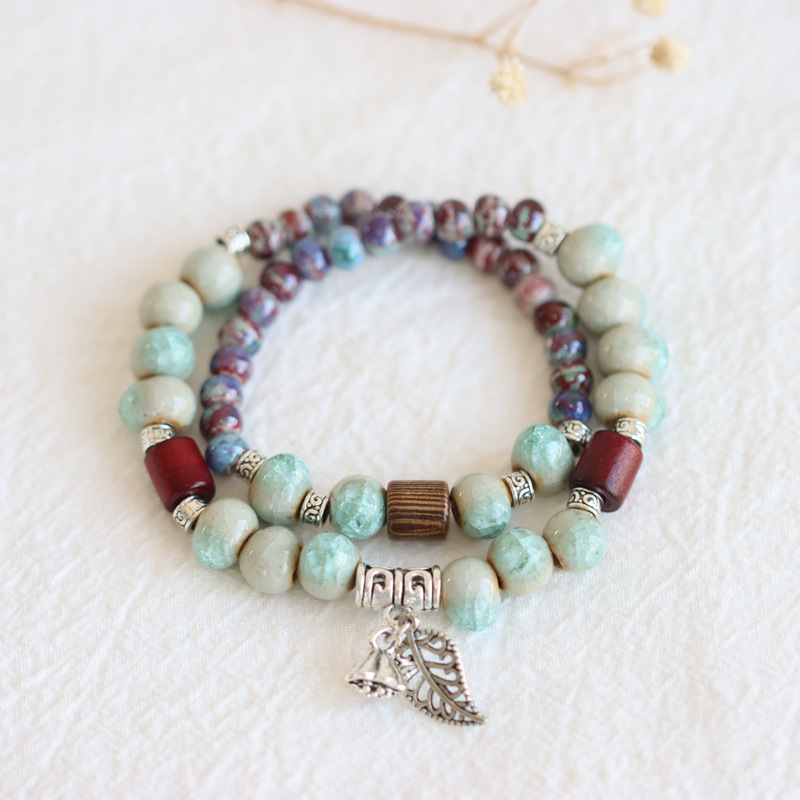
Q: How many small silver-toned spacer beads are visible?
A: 10